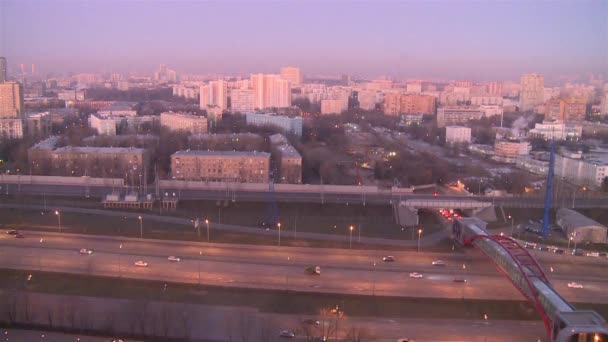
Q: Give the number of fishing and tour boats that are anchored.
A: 0